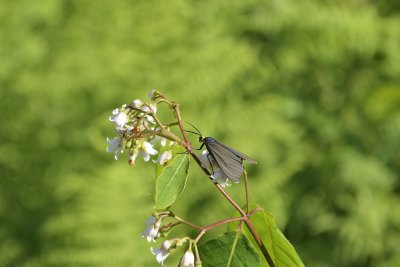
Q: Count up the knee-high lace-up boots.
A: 0